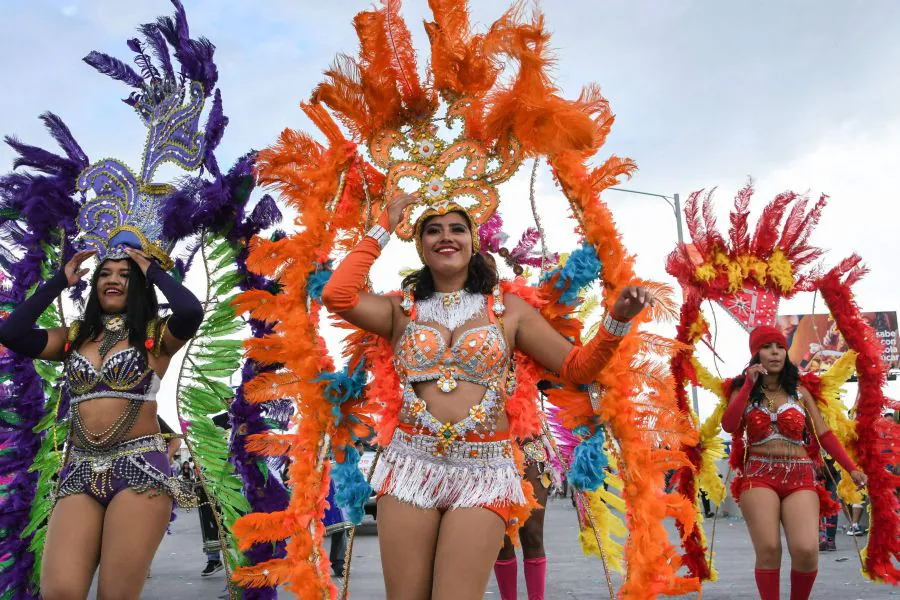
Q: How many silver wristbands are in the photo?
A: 2